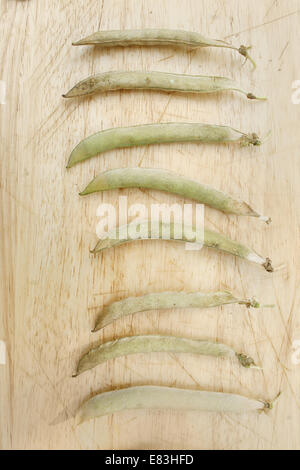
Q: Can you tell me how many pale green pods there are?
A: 8